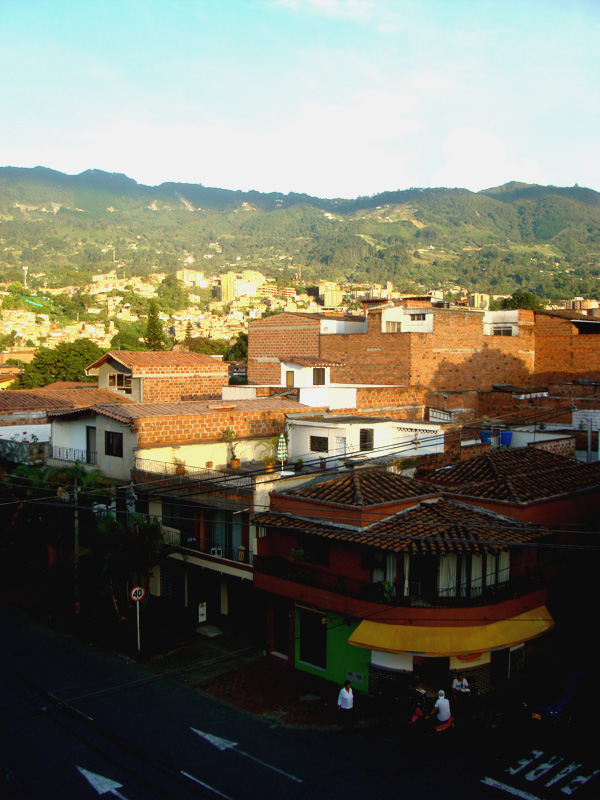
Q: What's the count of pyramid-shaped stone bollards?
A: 0